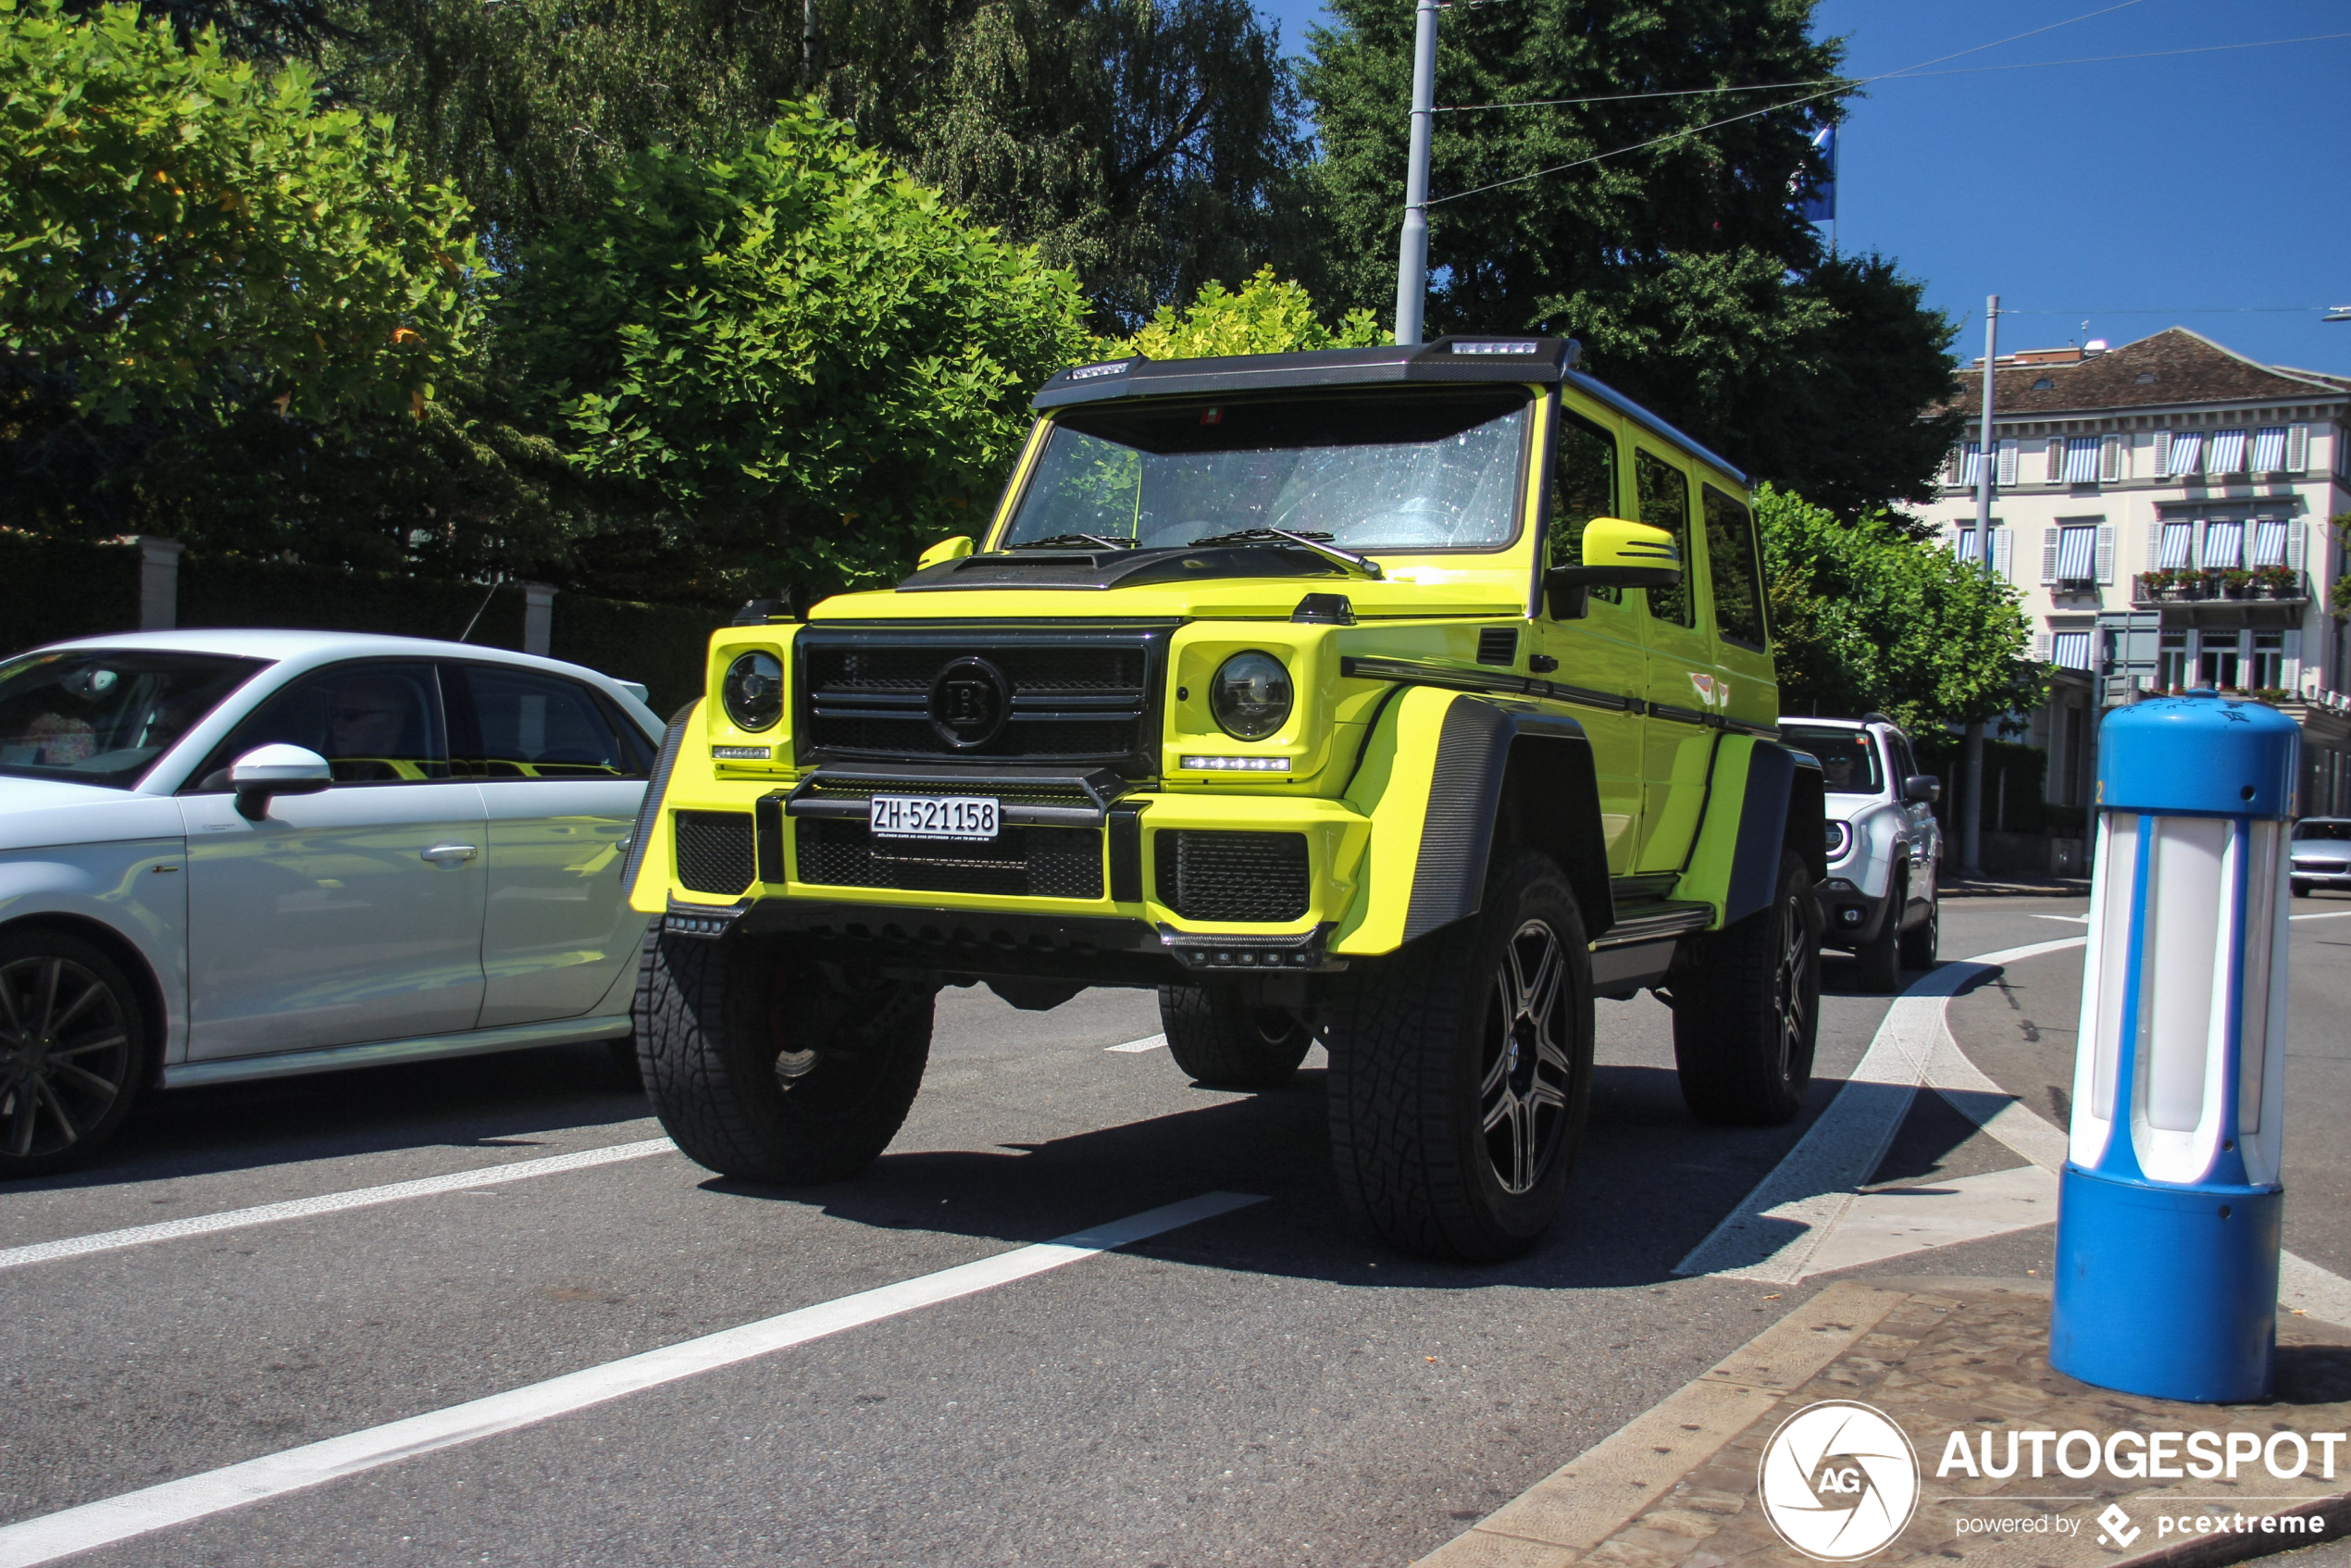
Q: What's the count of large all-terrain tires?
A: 4